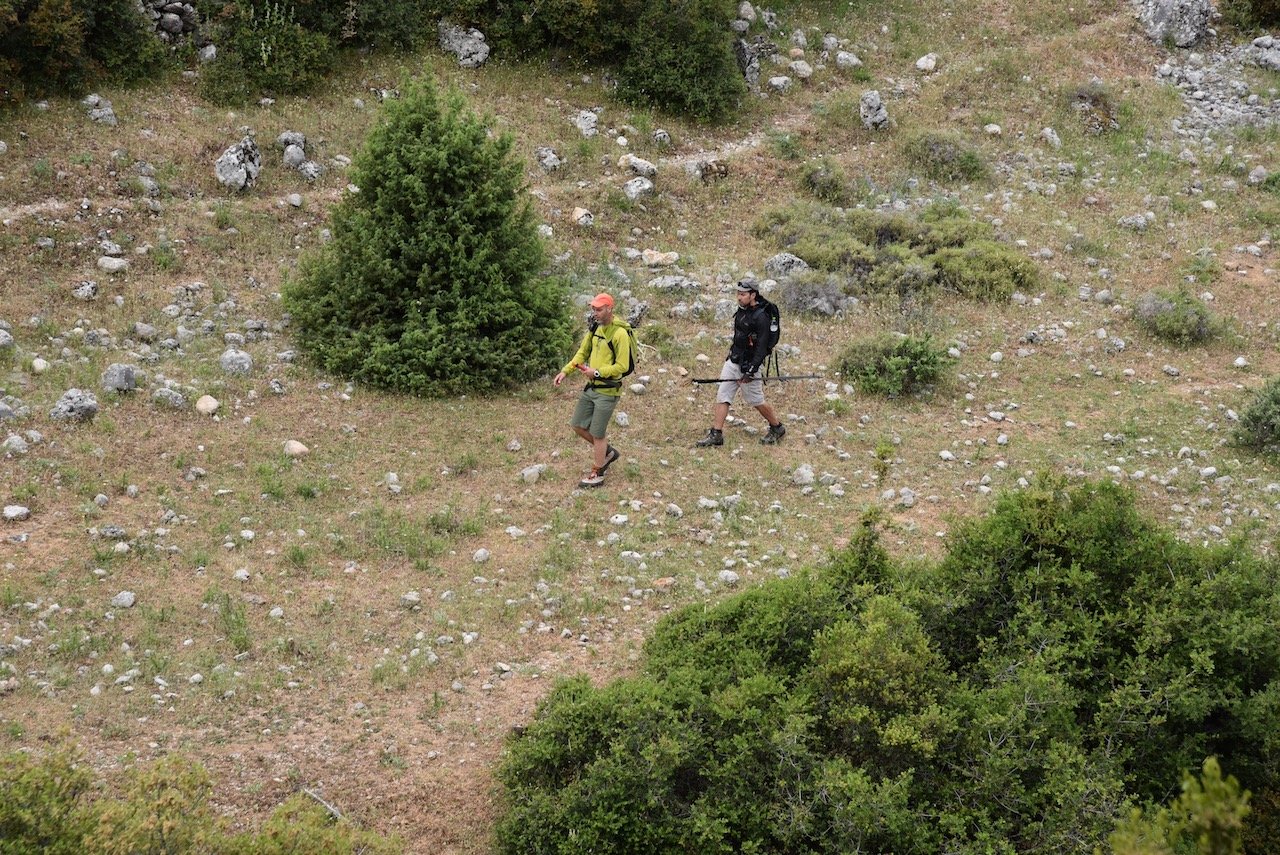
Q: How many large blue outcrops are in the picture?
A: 0